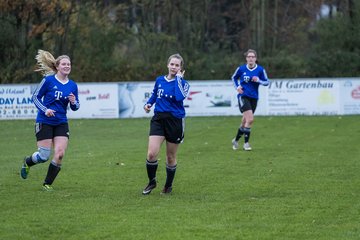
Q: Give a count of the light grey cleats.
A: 2